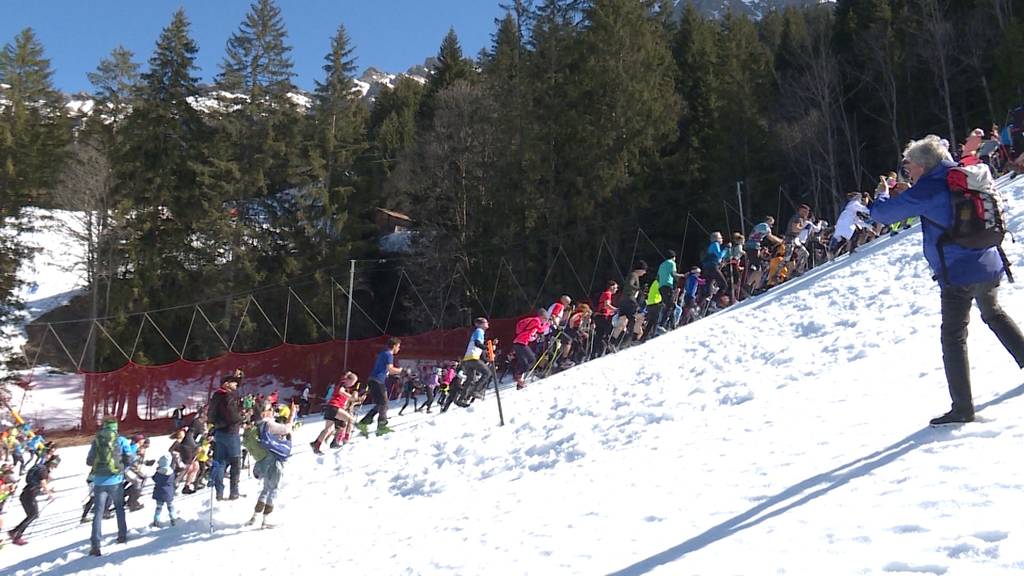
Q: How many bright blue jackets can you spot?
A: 1